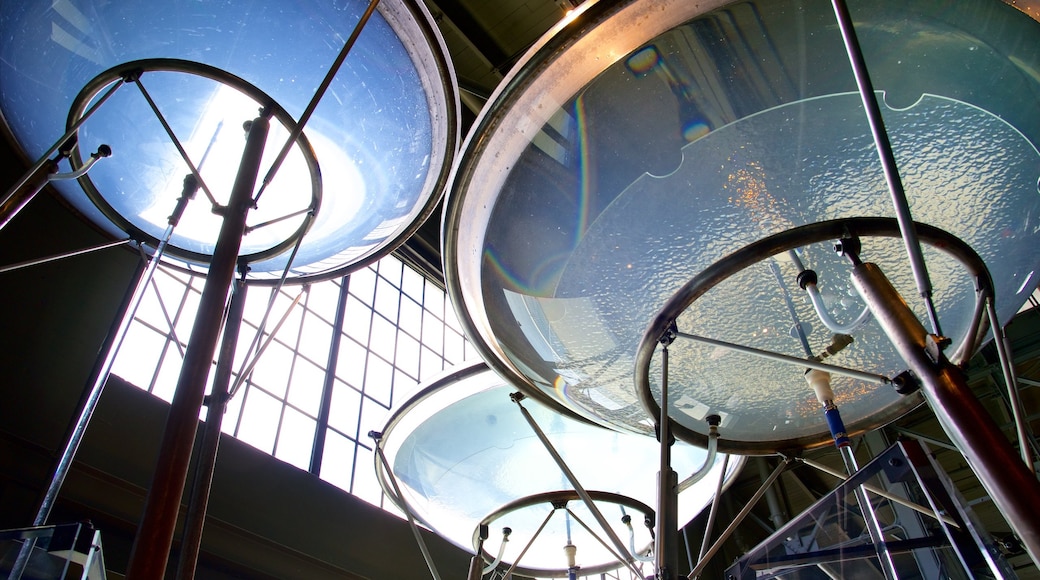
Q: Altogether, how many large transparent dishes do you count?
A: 3